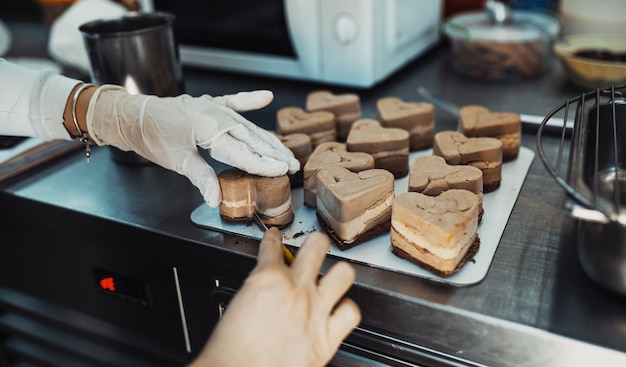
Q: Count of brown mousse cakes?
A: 12